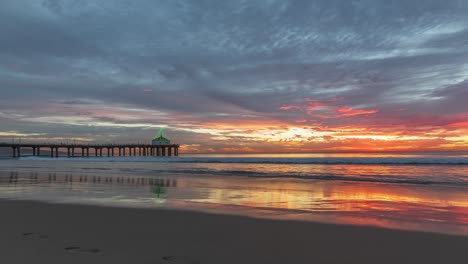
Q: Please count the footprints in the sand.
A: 3